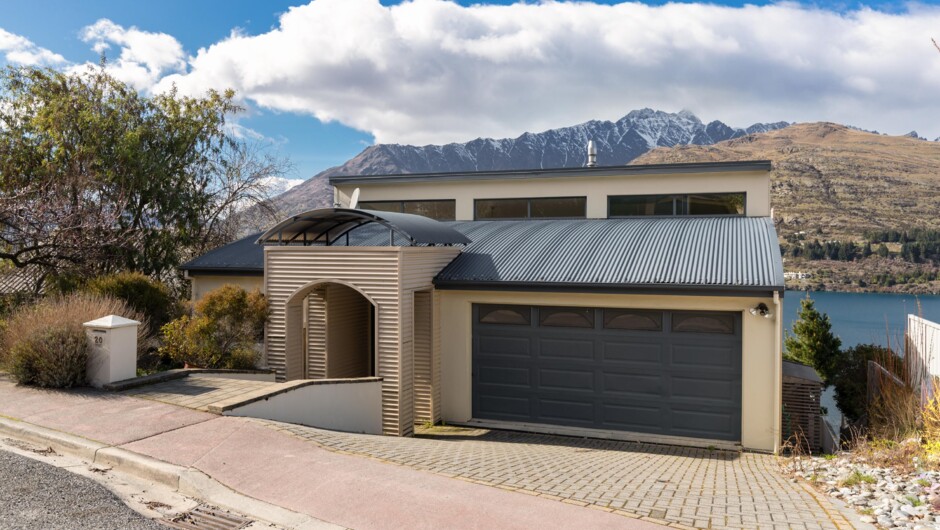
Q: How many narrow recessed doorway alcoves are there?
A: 1